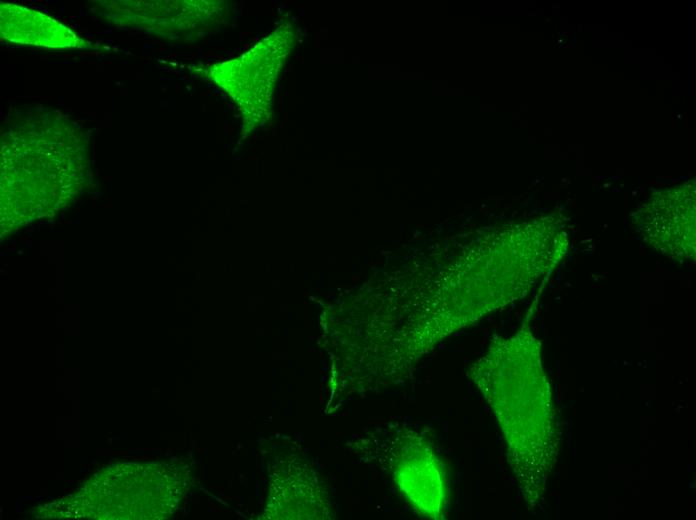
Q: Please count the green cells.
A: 10